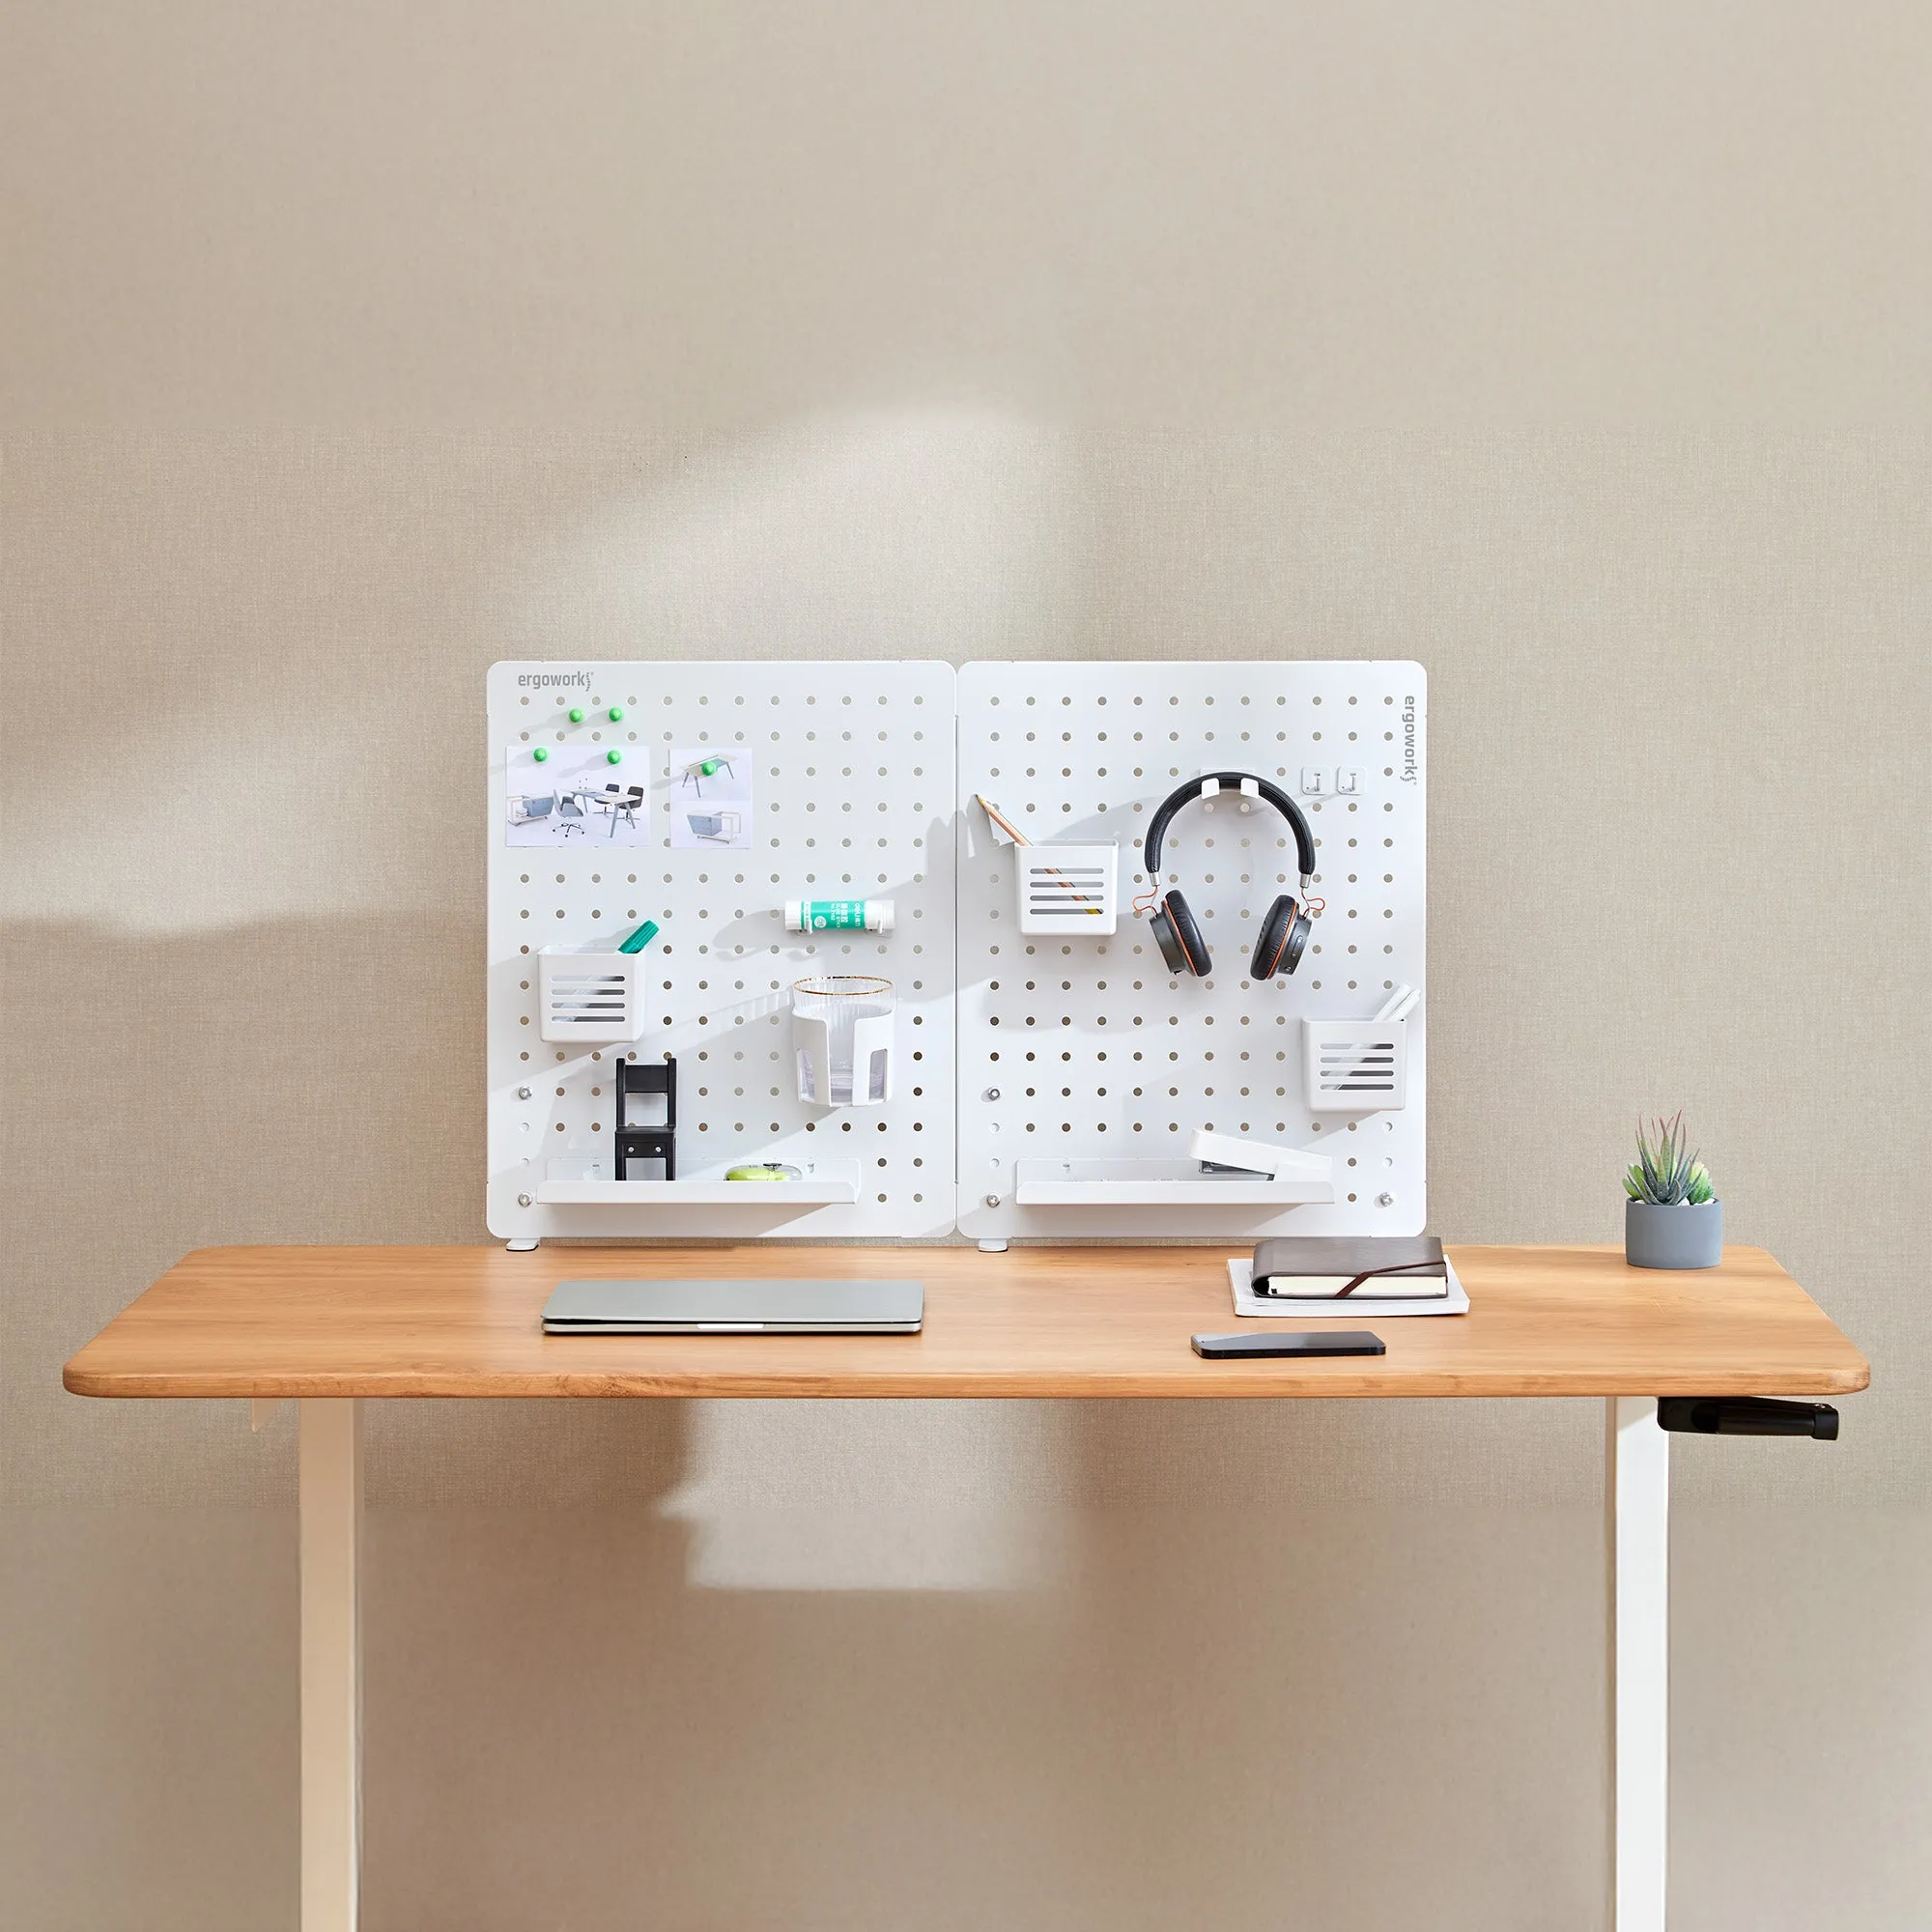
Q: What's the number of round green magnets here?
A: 5